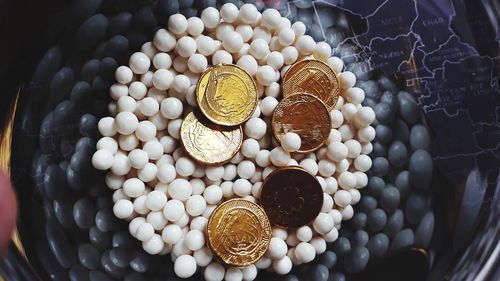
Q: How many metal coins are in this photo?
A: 6